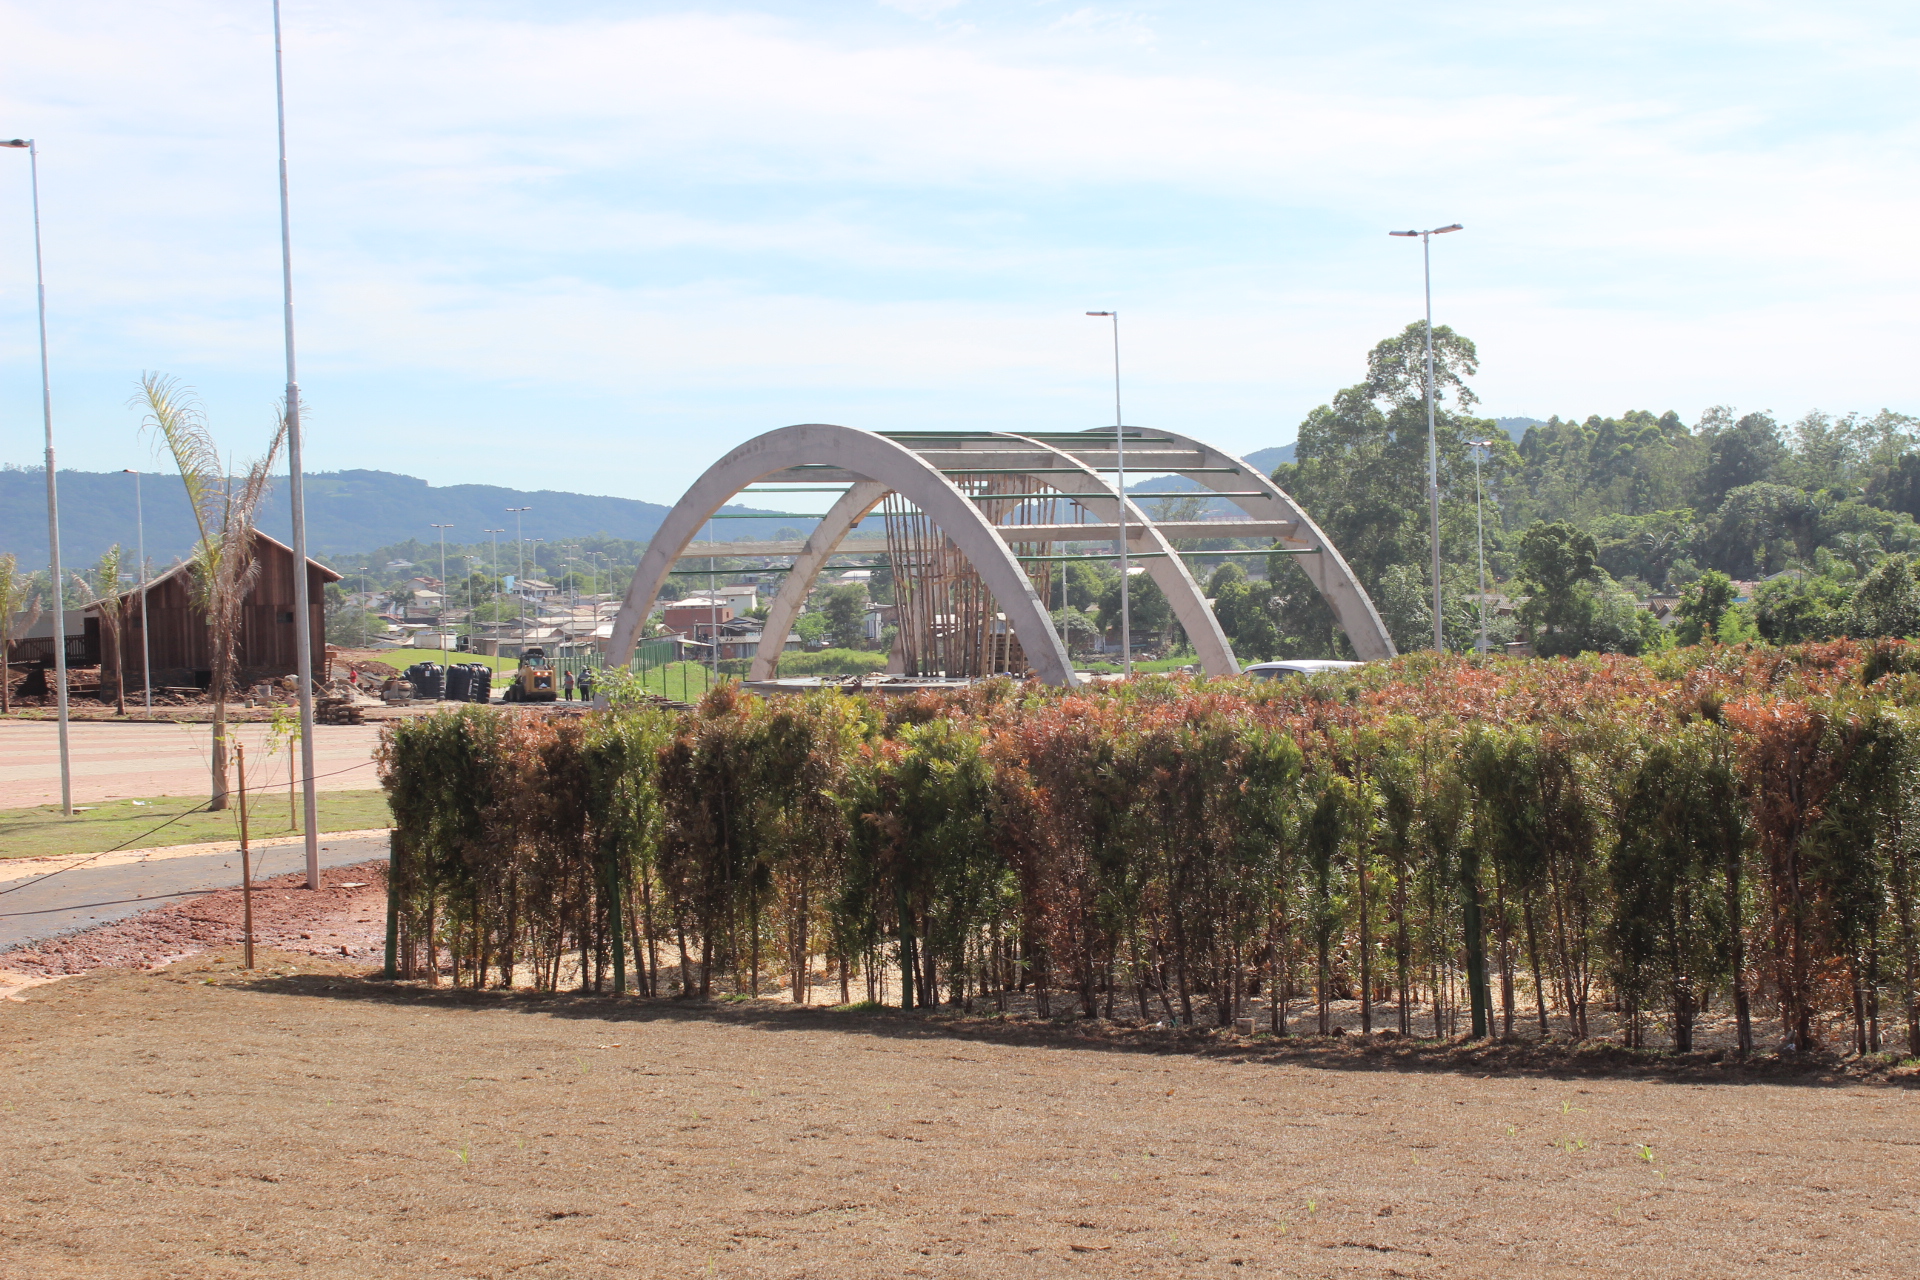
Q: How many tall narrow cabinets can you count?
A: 0